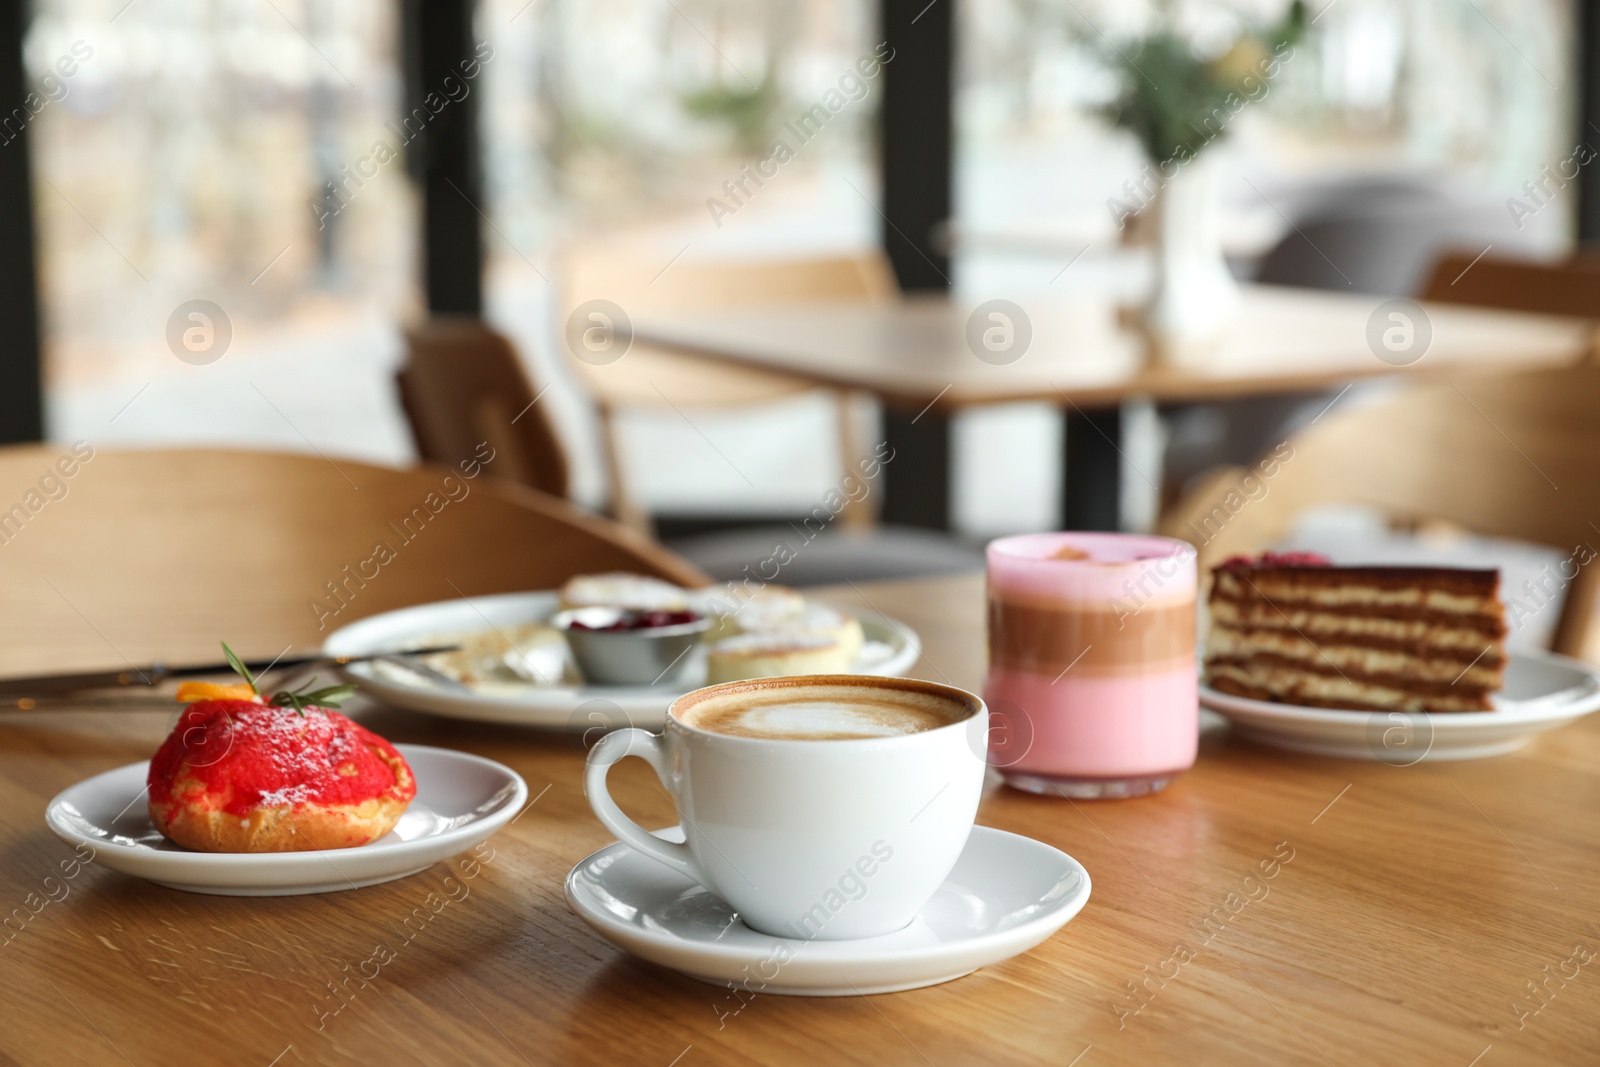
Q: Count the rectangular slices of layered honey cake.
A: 1